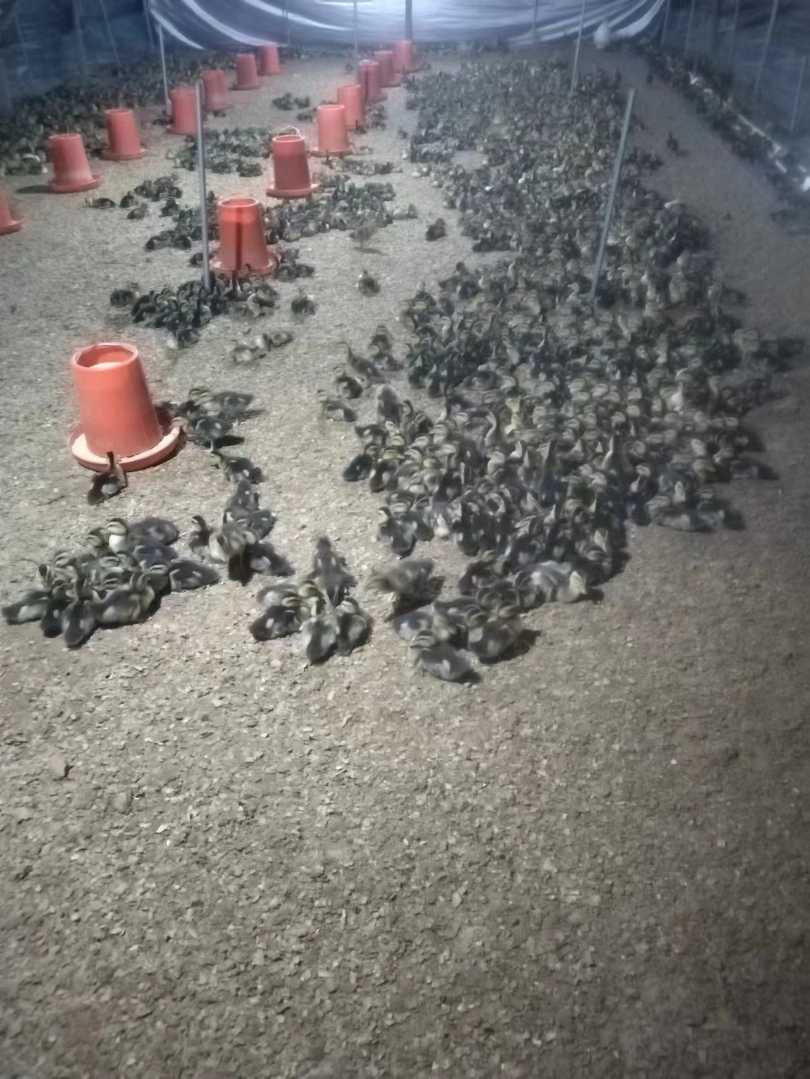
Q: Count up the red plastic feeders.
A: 15